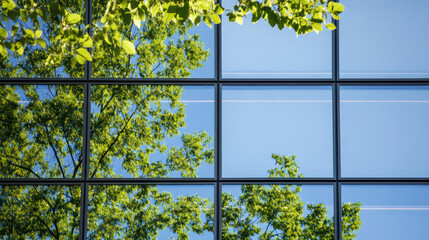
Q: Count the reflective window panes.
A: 12